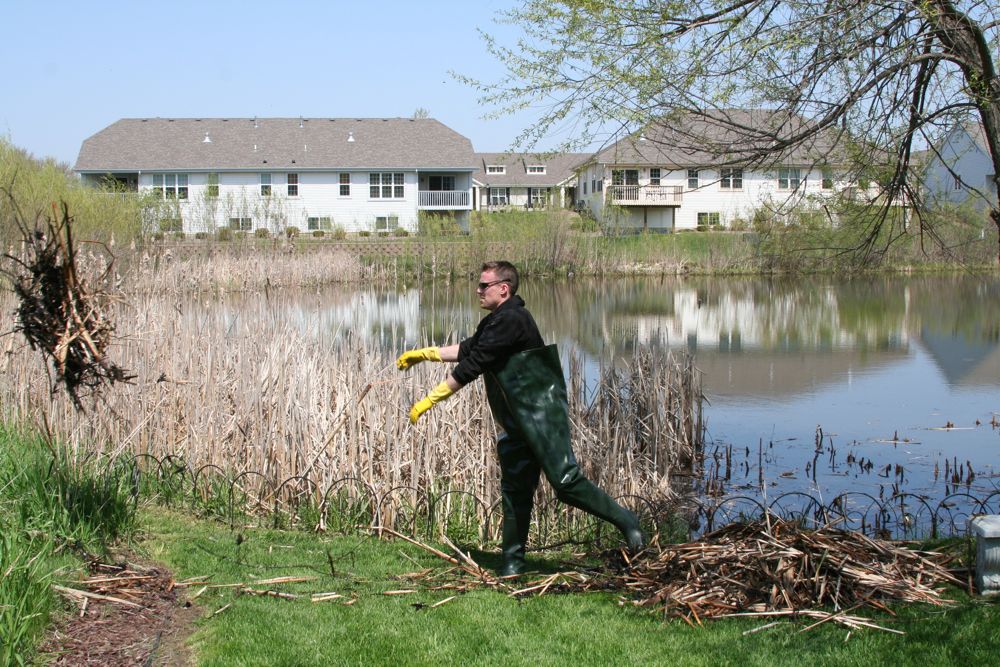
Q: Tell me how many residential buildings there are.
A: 4